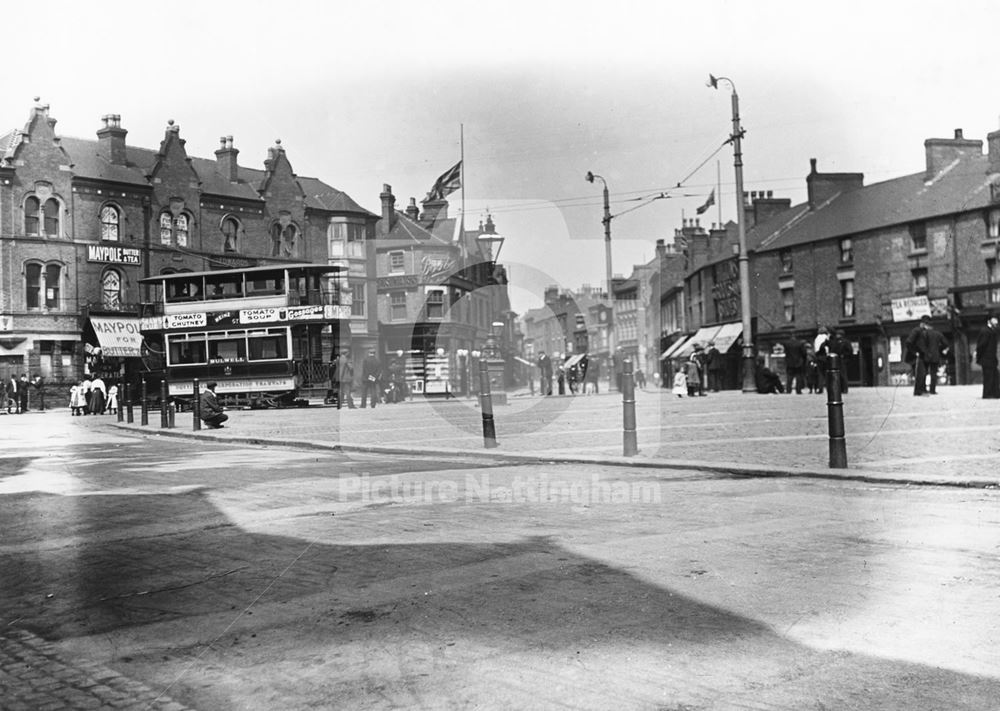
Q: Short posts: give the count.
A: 9